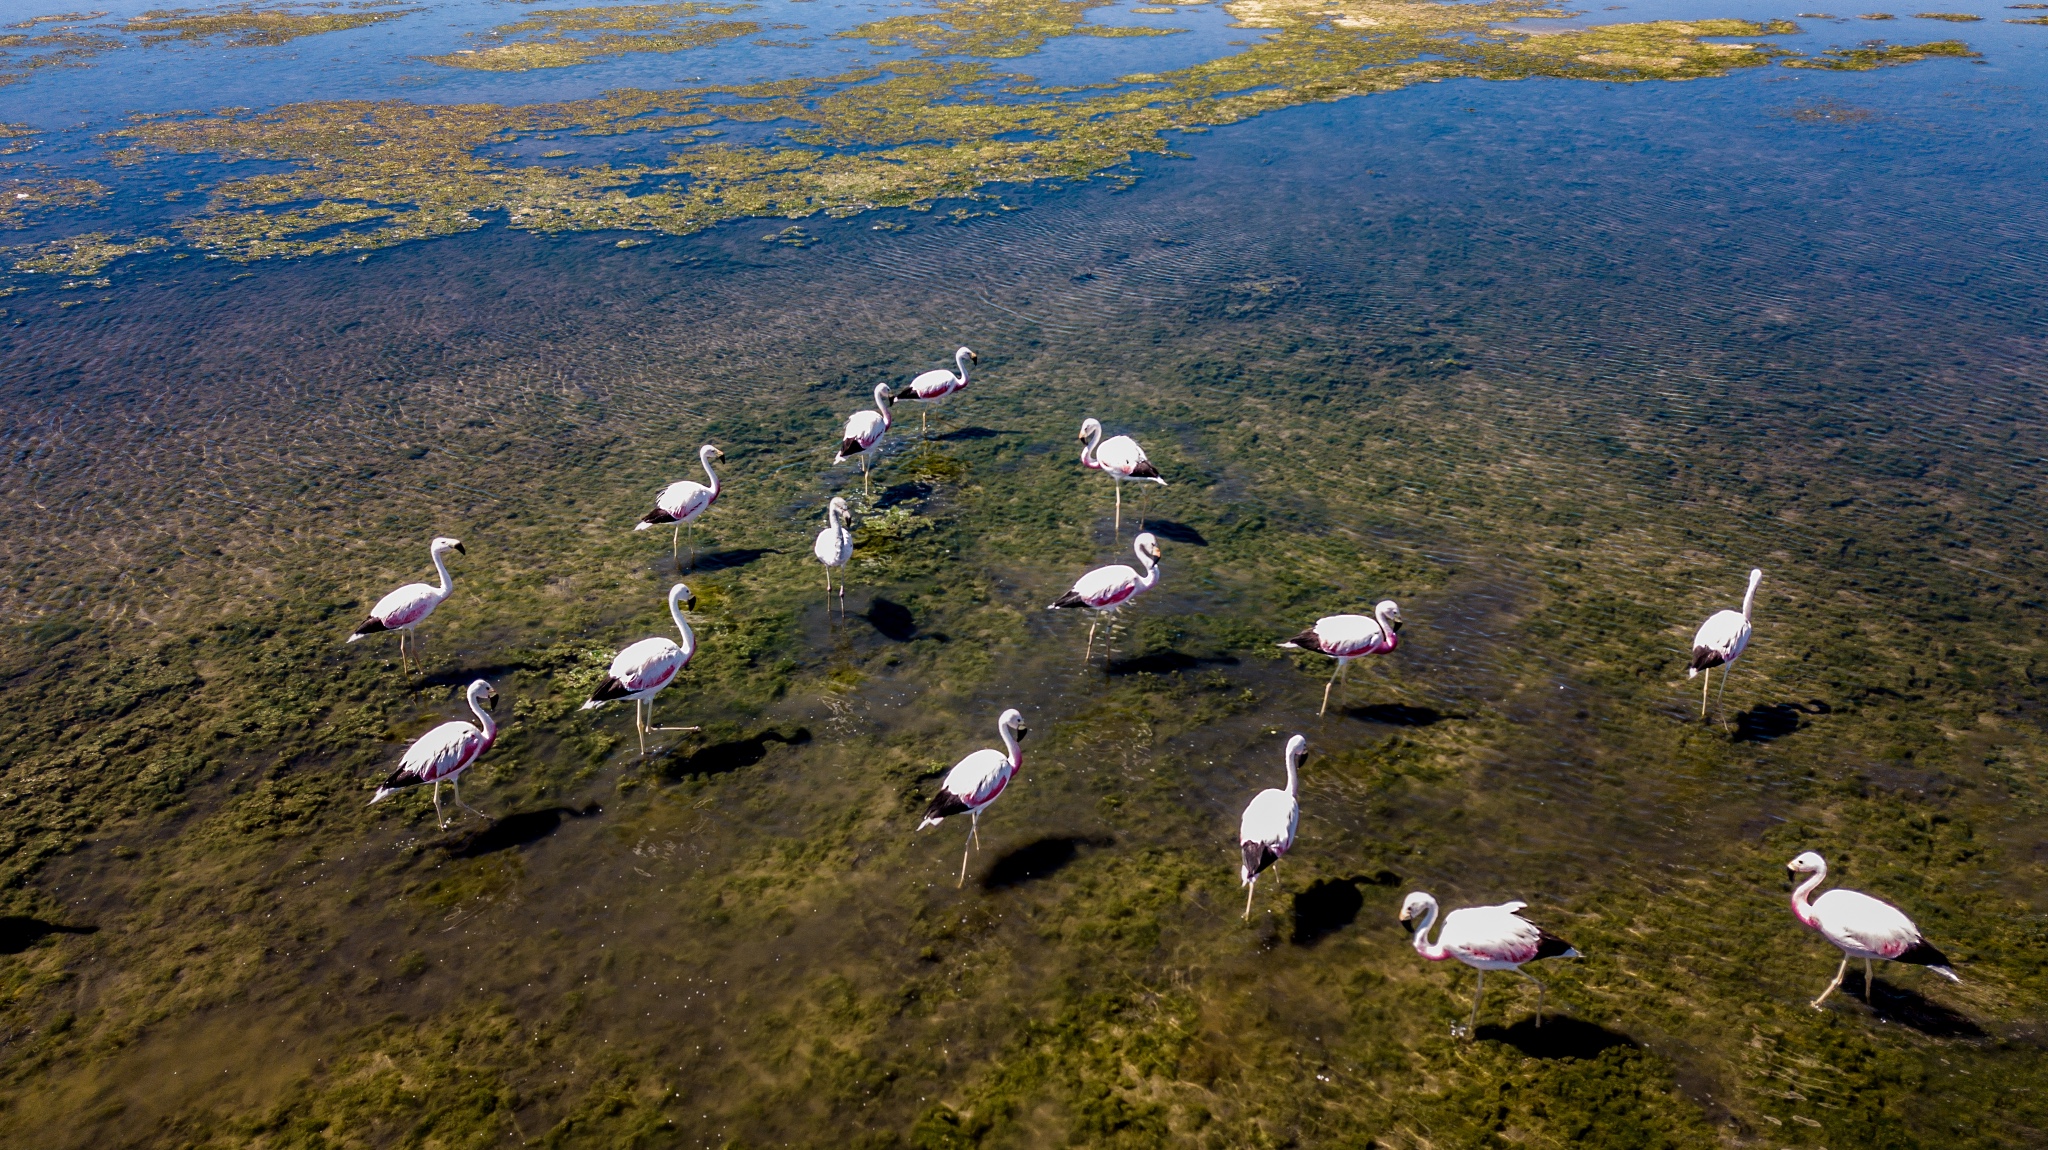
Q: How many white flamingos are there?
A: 15